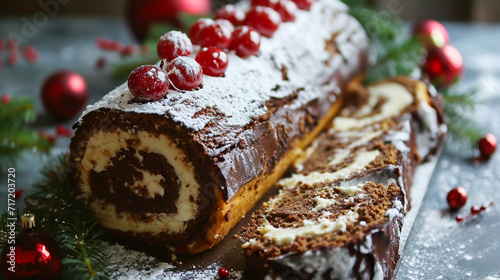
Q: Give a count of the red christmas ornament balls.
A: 7